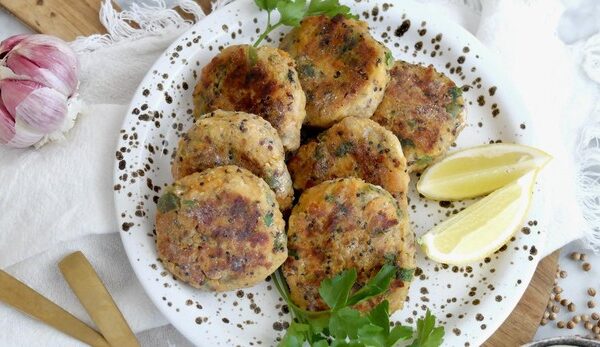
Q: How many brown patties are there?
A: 7